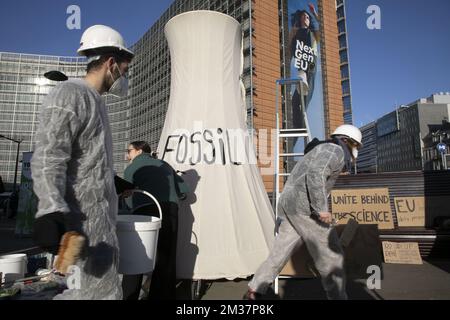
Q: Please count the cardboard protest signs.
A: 3